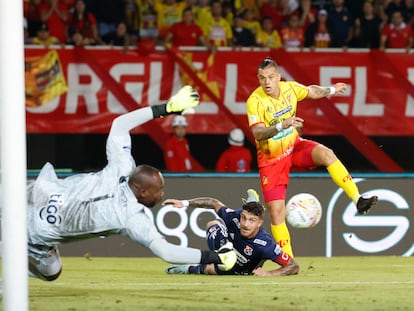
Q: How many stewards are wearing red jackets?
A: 2